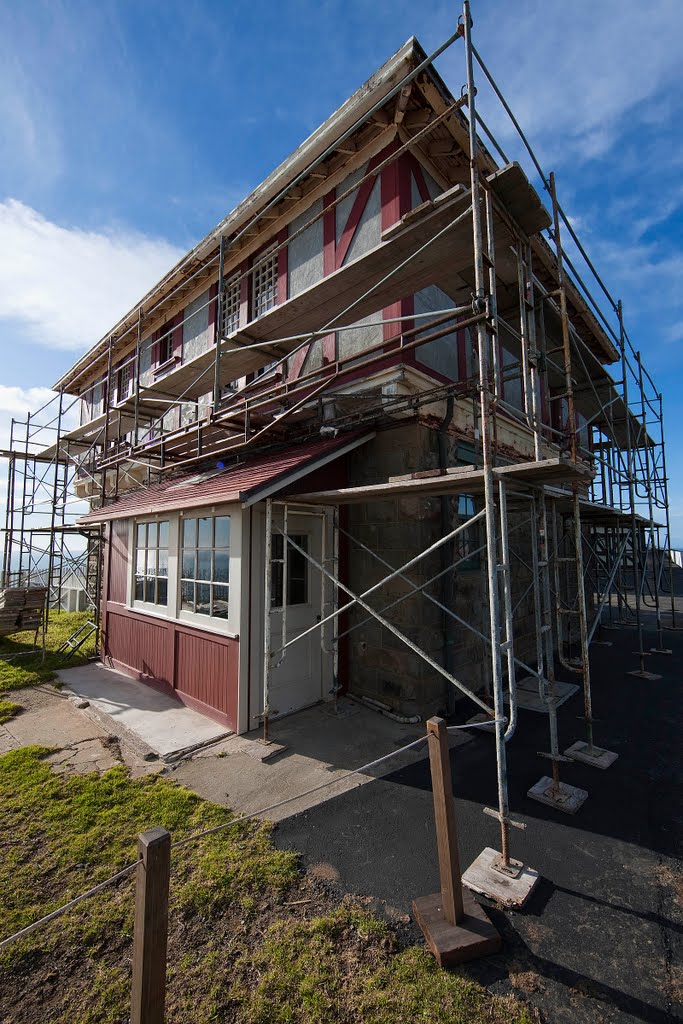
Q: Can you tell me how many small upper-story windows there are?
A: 5